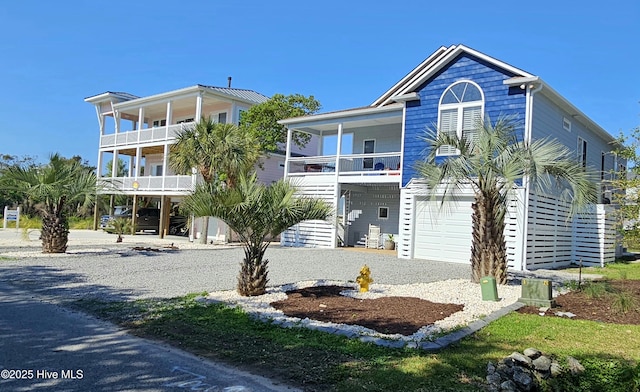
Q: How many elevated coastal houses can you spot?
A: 2